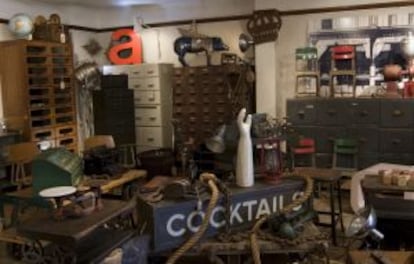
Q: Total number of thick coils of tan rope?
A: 2